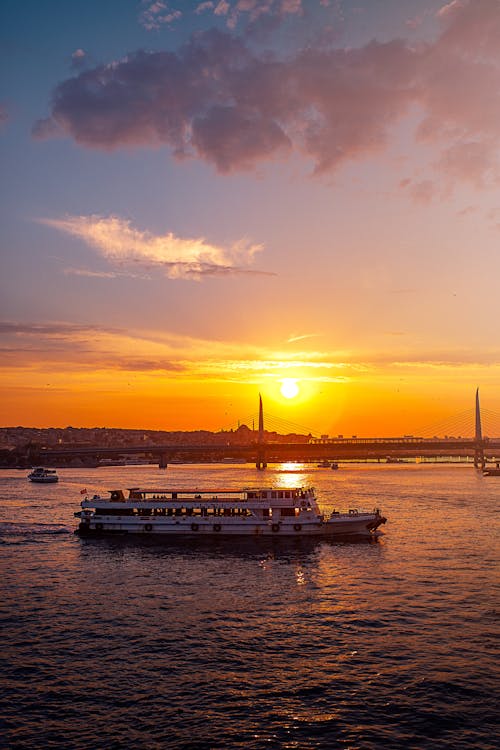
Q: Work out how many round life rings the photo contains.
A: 6